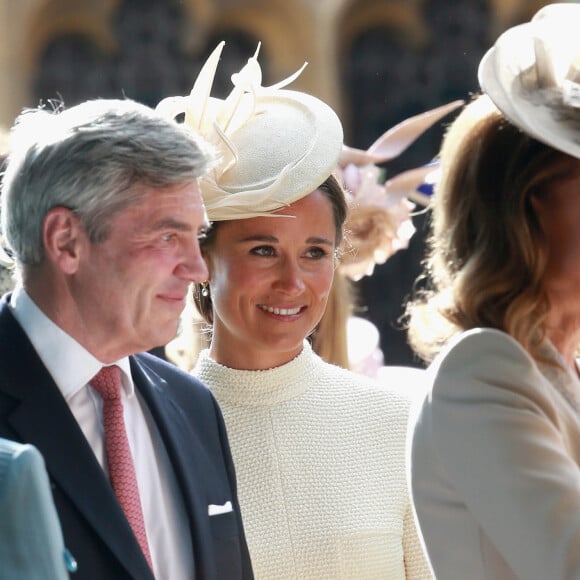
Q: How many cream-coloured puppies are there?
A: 0